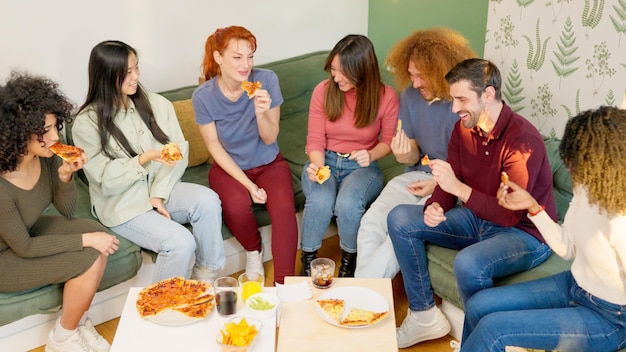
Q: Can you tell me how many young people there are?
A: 7